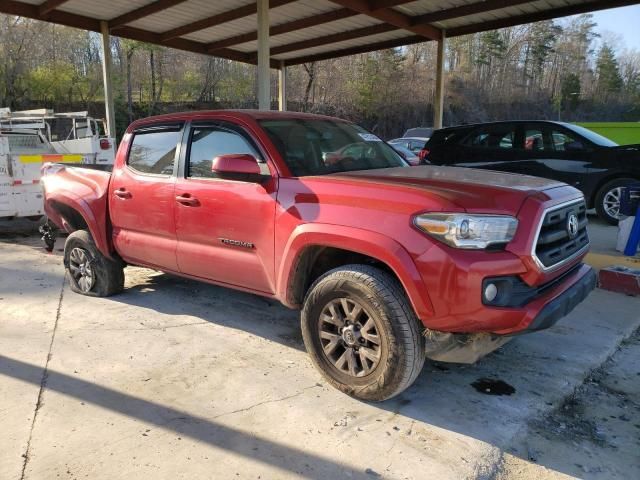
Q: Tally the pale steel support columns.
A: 4